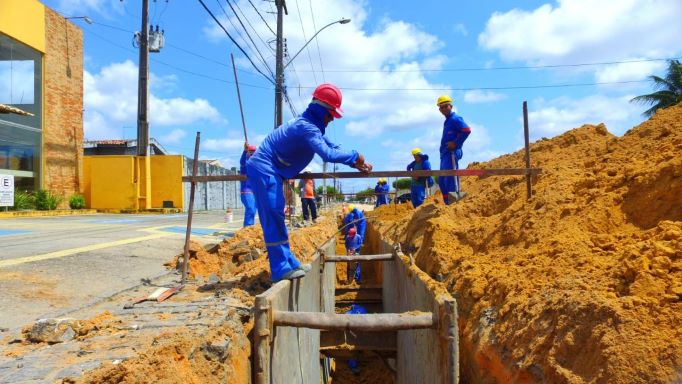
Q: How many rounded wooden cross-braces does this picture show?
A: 2